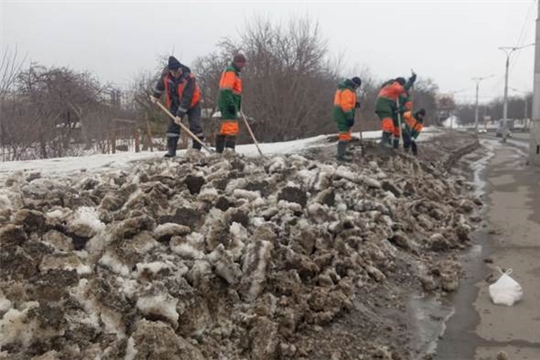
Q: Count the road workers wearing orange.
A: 6